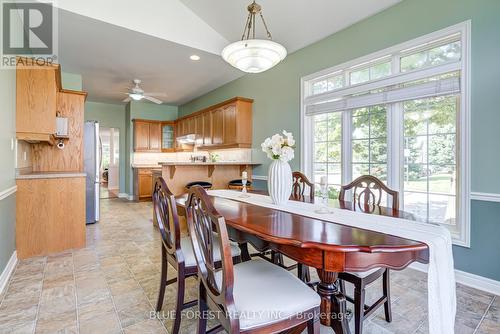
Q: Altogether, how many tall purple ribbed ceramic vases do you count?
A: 0